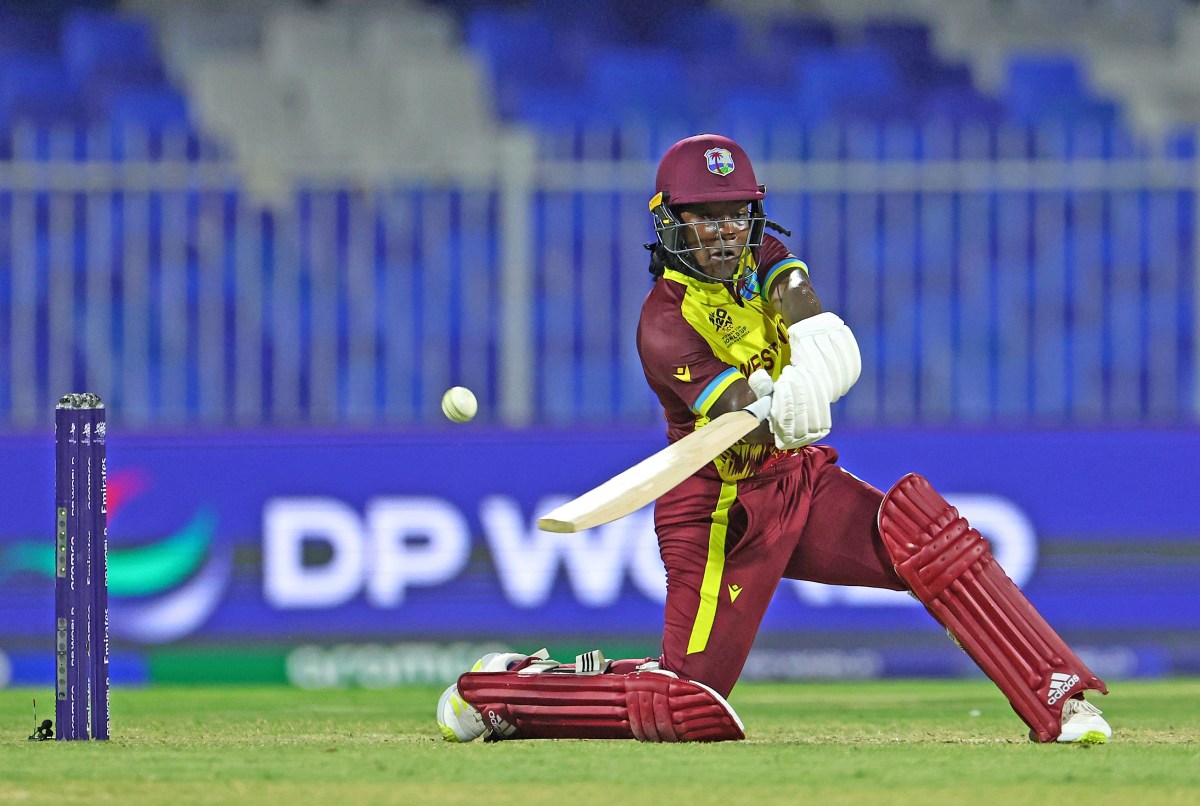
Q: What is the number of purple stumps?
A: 3